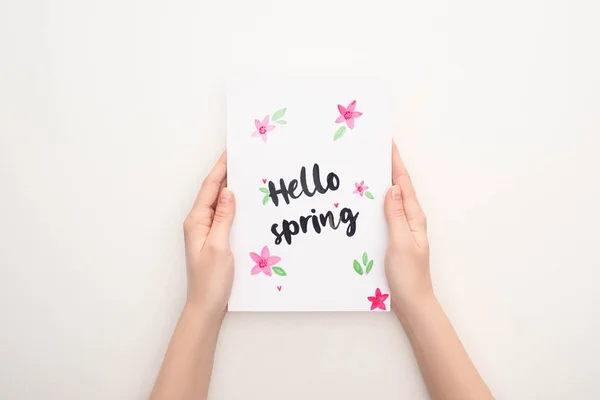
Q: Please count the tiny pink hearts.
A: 3